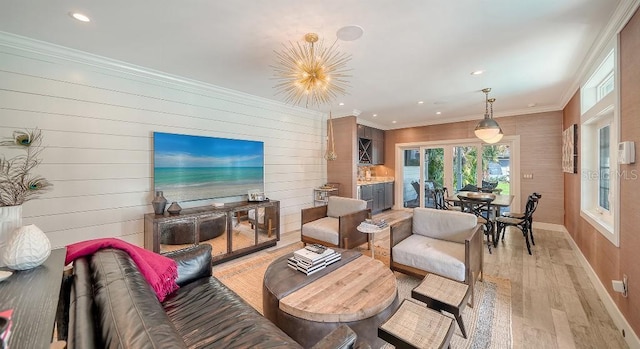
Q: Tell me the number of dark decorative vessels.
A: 2